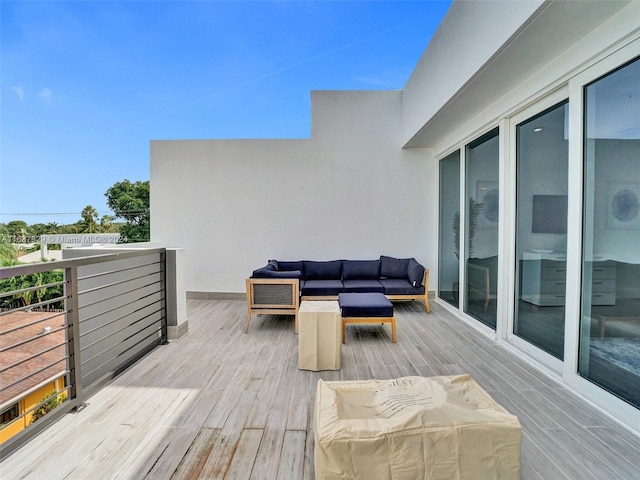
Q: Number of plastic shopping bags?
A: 0